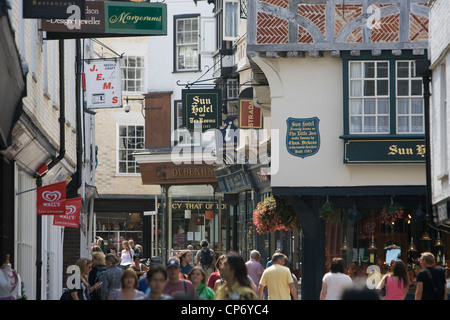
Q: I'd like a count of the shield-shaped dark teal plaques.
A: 1